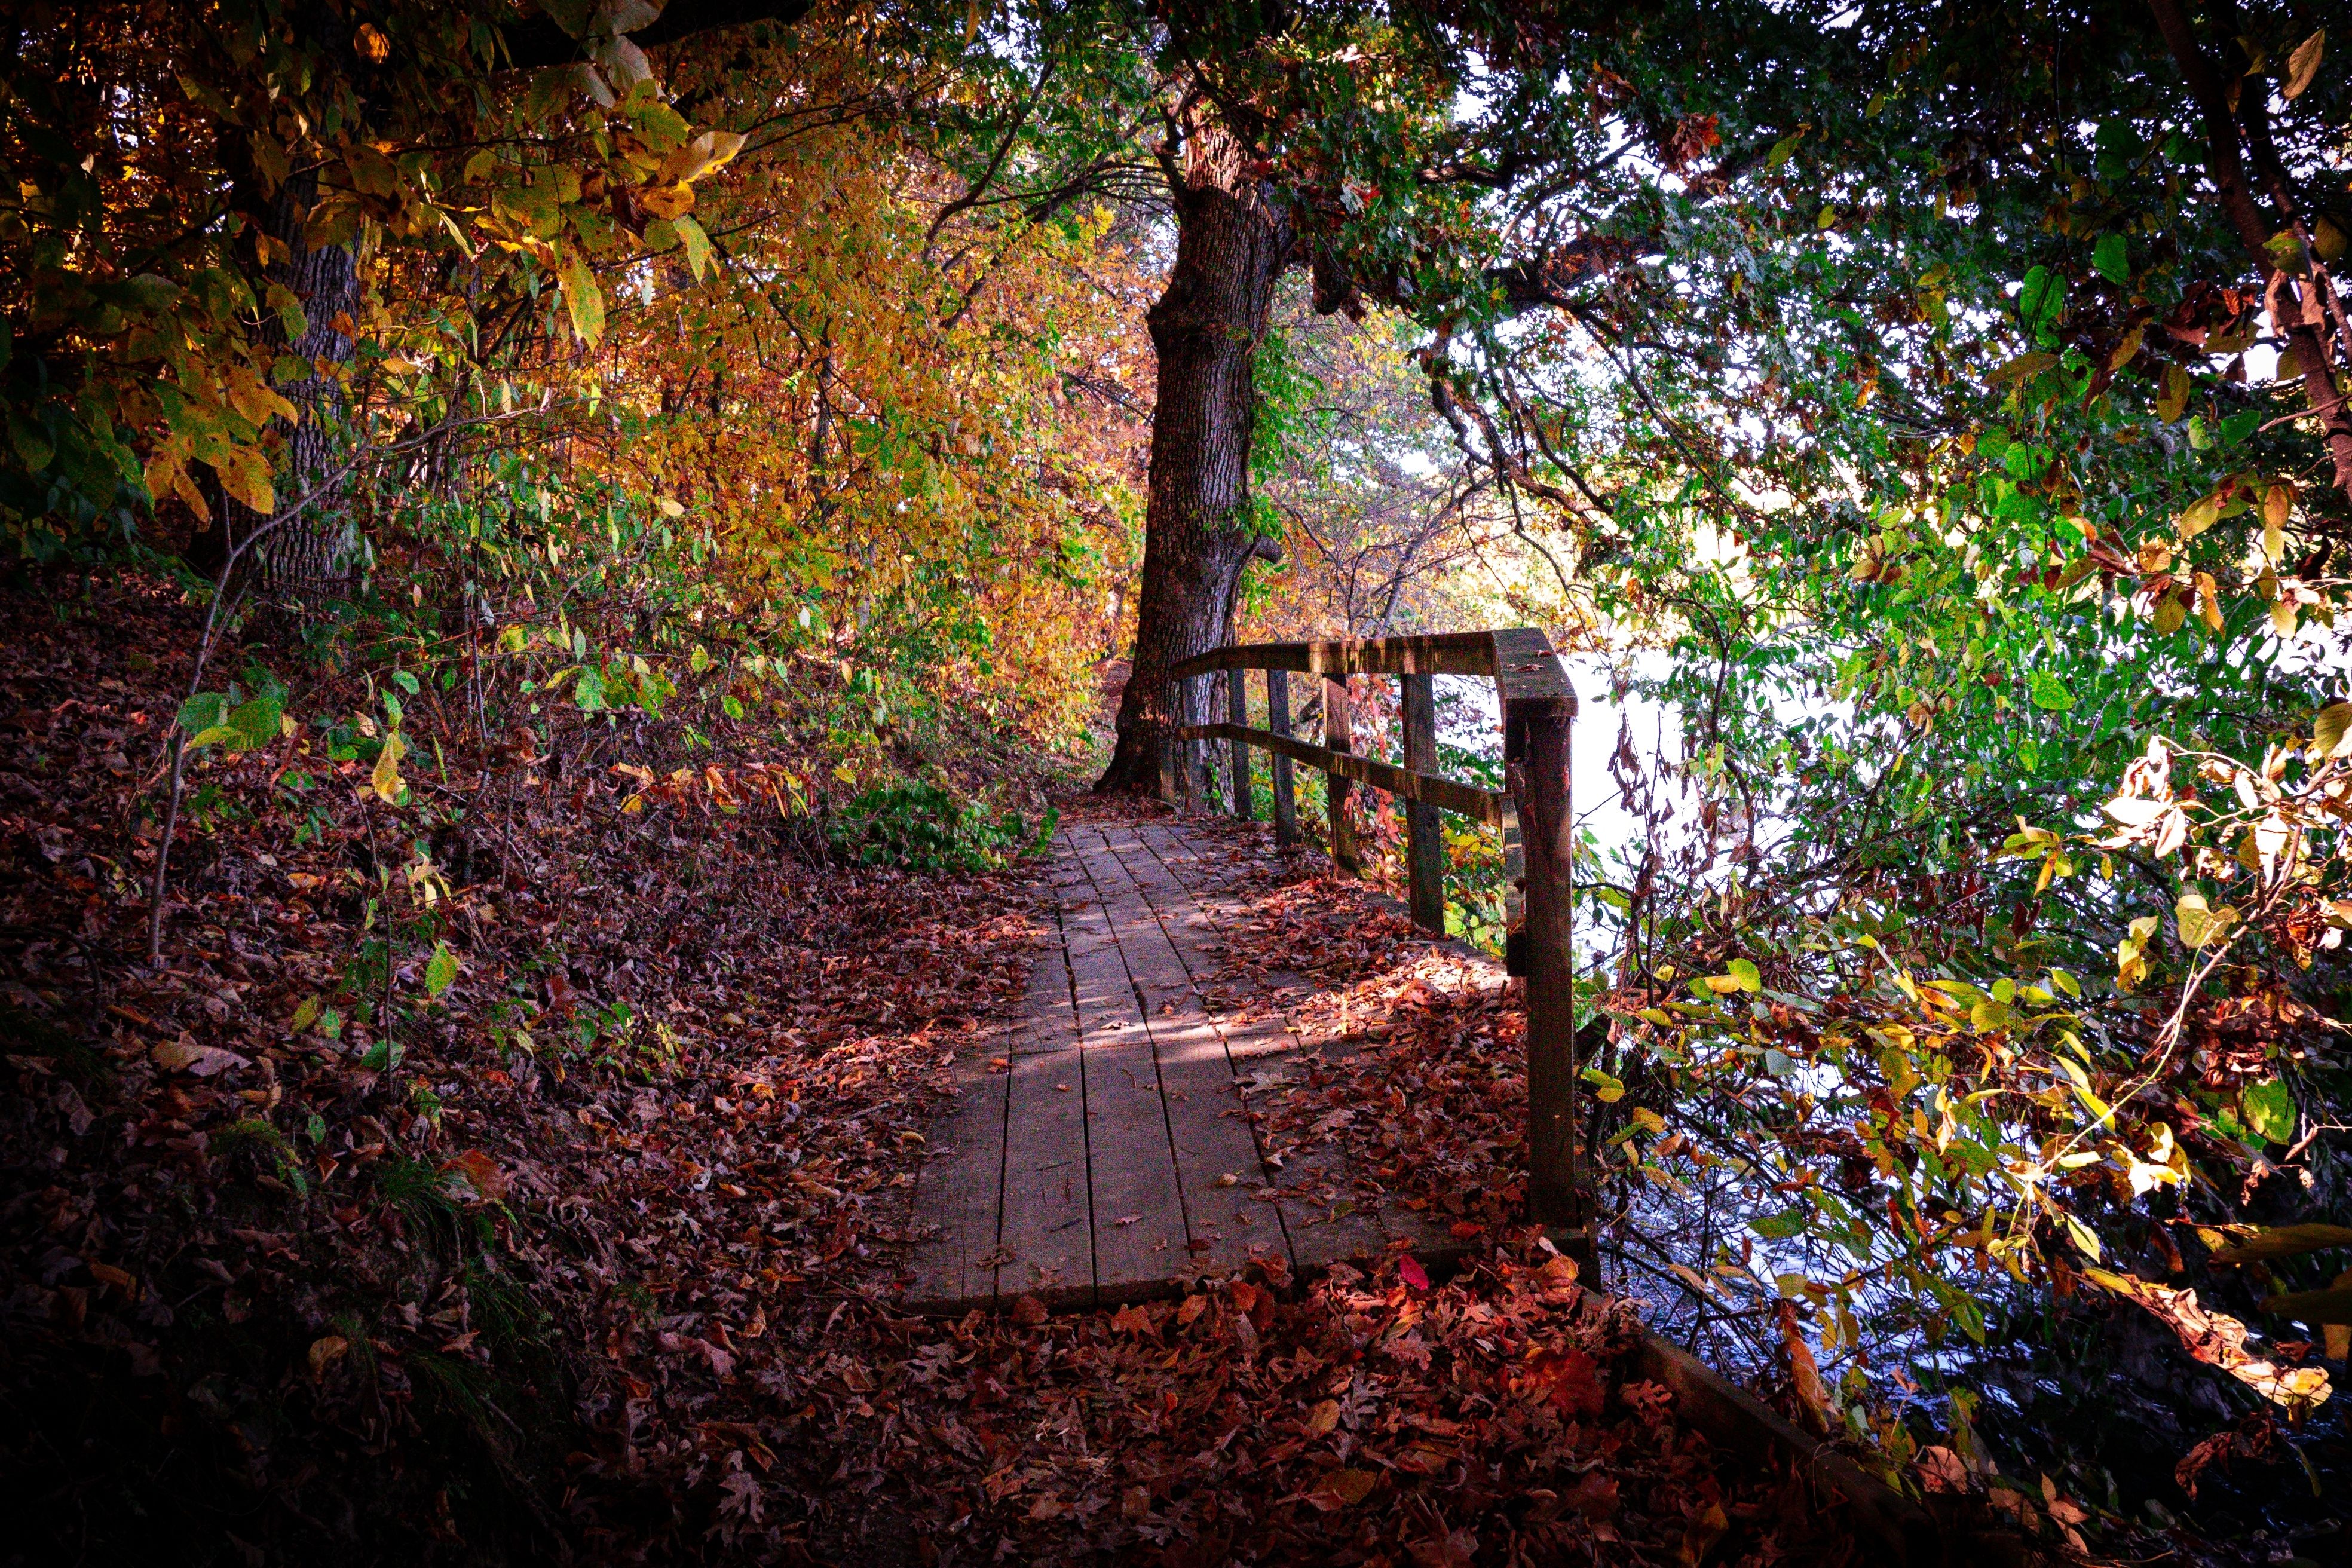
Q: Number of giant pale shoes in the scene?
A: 0